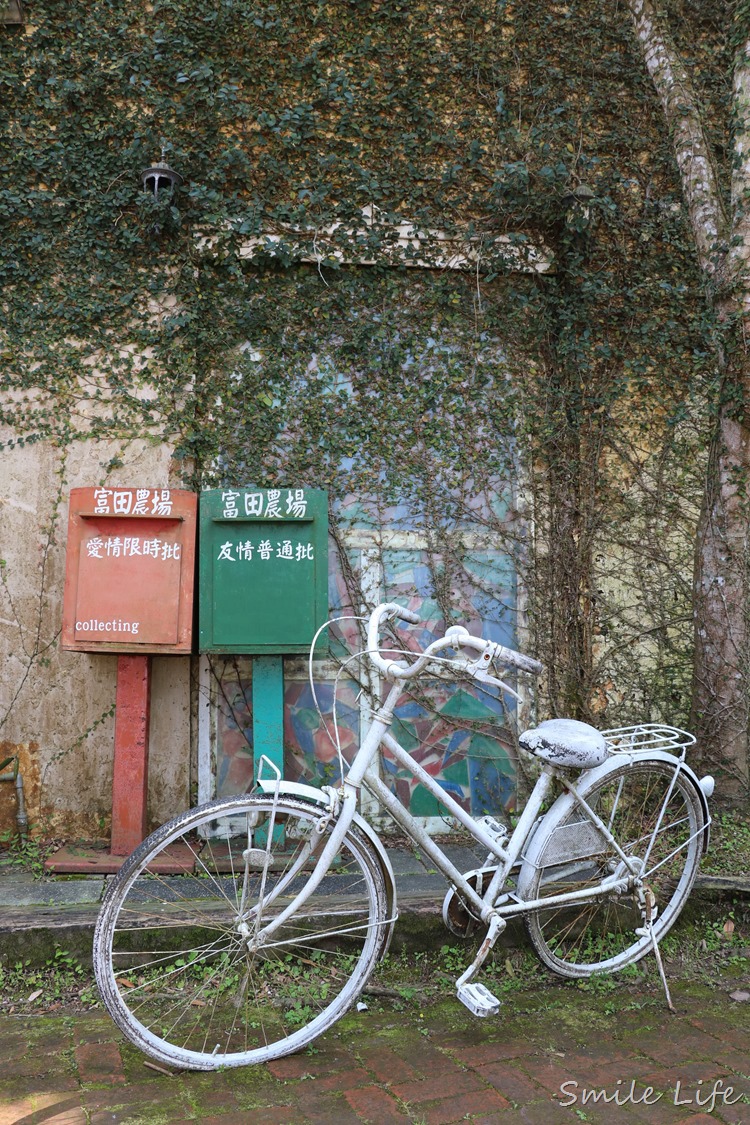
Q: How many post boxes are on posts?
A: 2